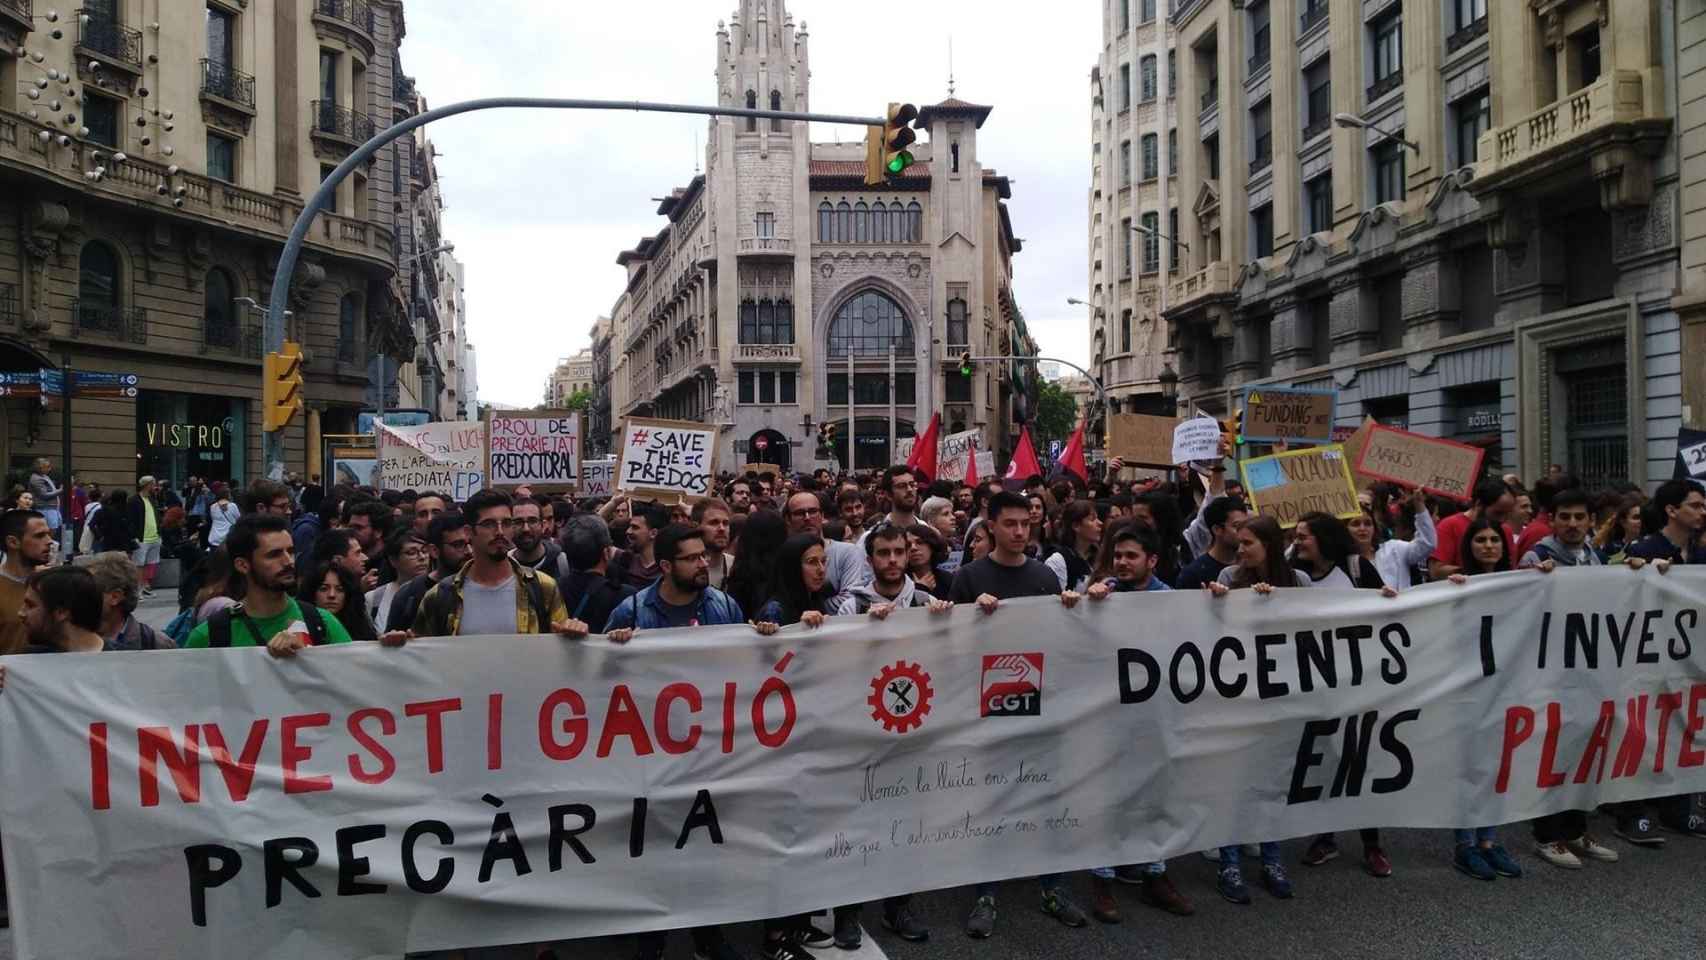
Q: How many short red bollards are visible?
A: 0